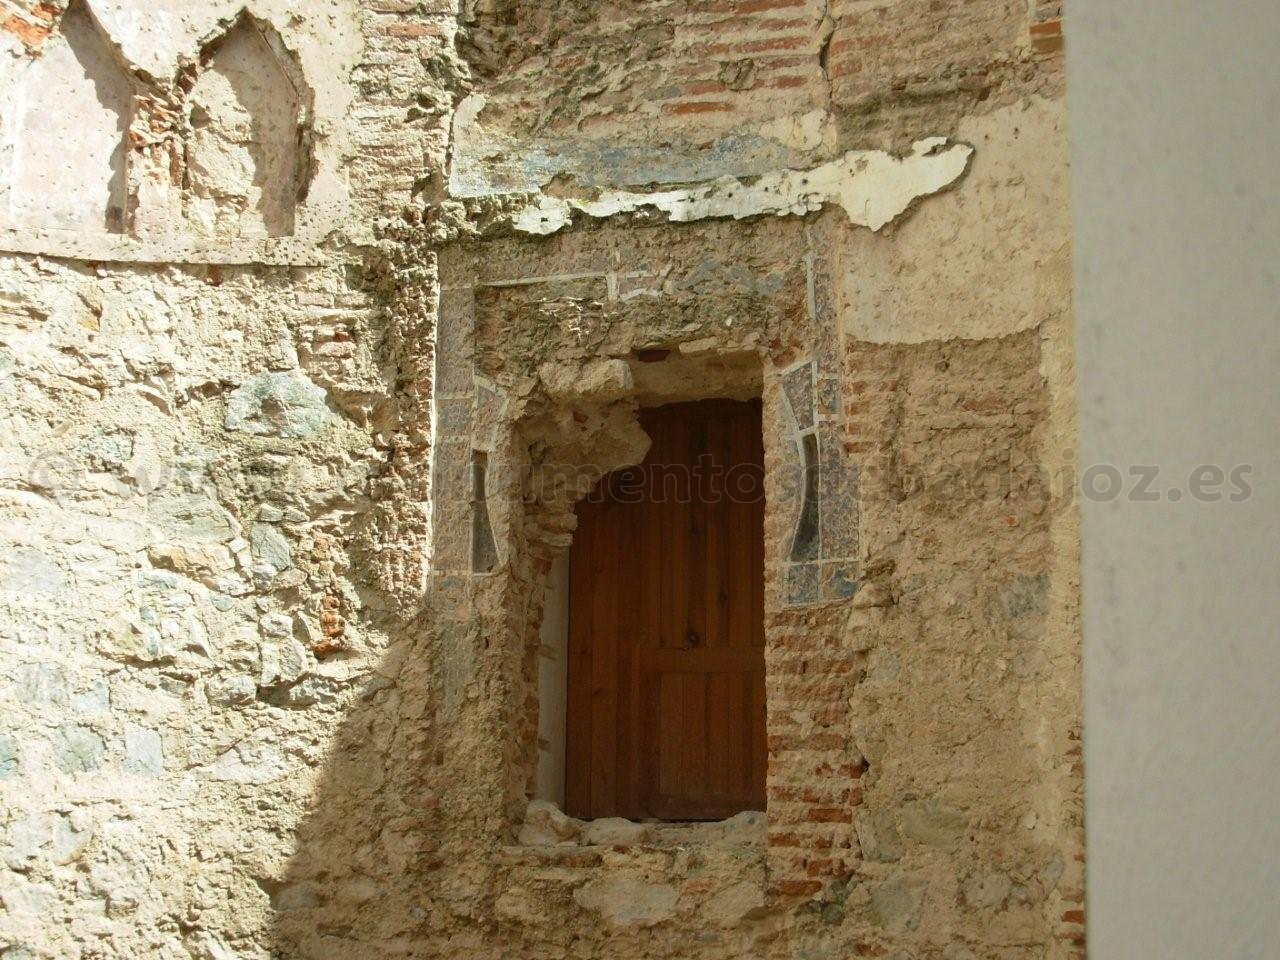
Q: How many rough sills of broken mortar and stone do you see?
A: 1